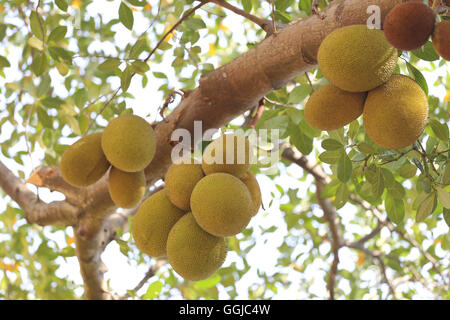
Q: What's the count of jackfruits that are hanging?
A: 14